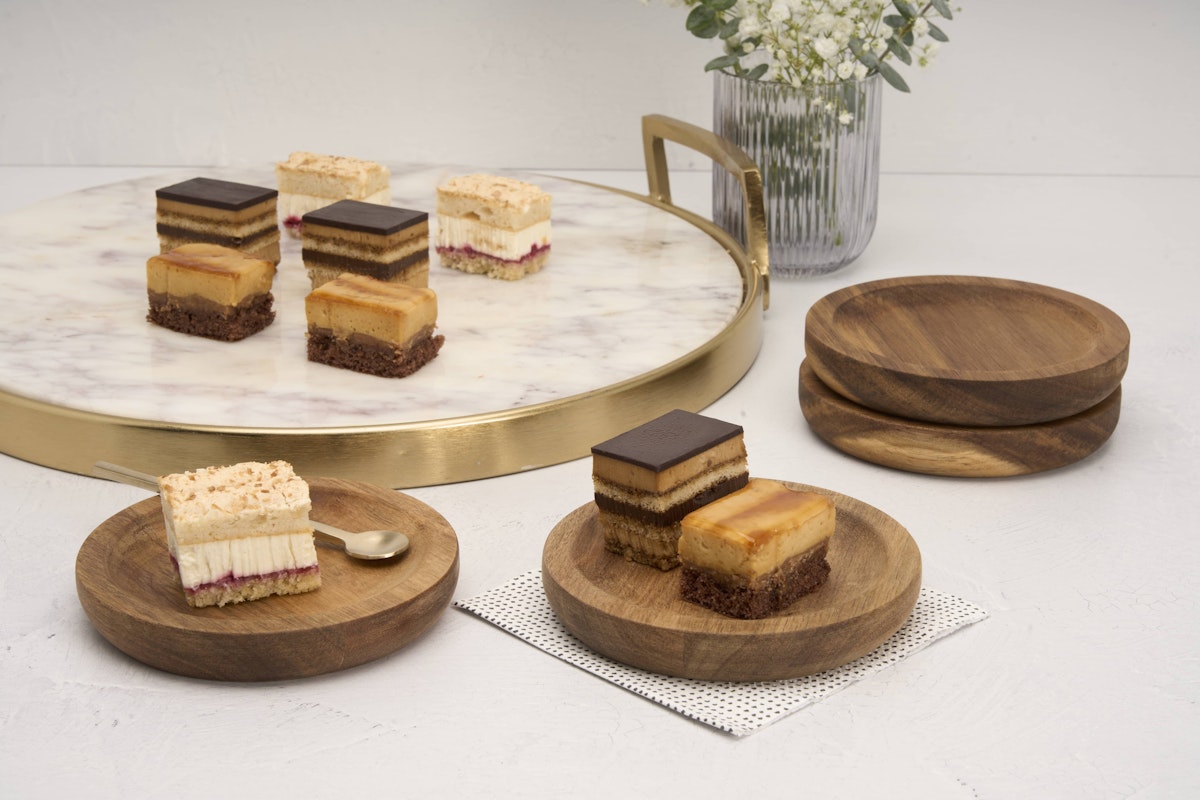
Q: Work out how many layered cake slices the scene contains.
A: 9